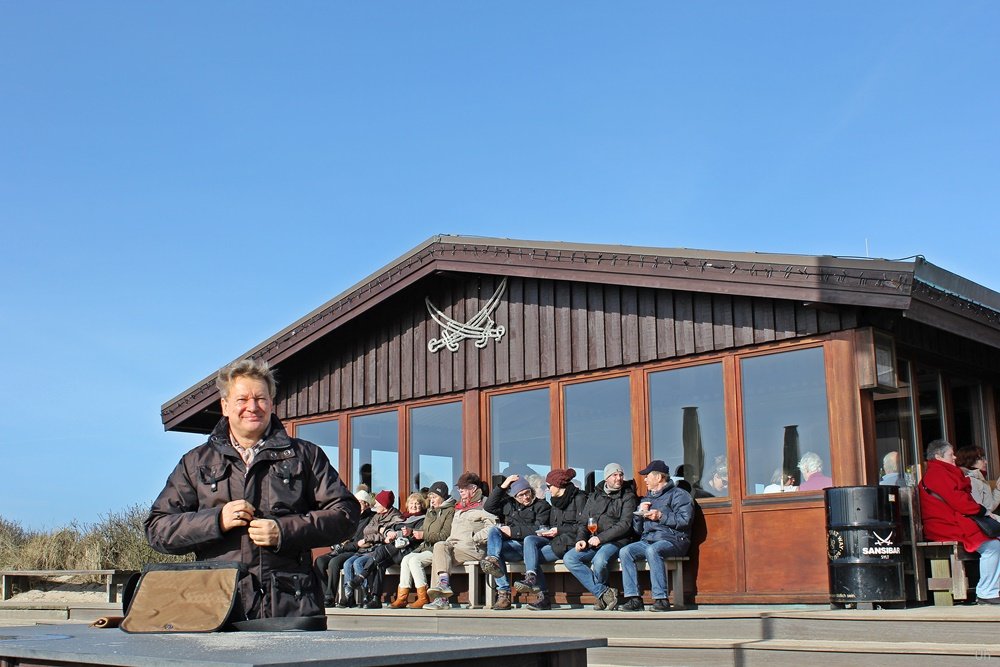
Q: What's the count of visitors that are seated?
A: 11